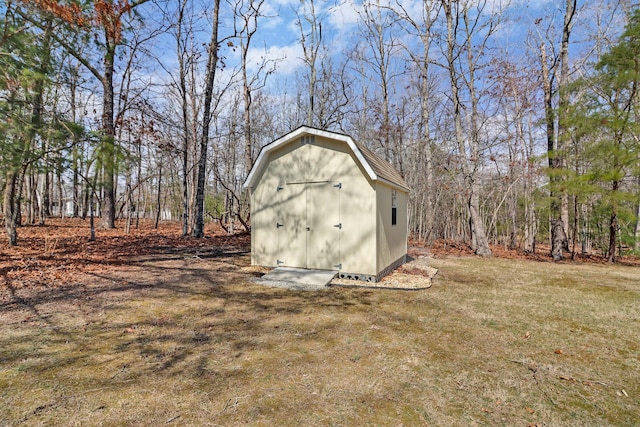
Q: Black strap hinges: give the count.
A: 6